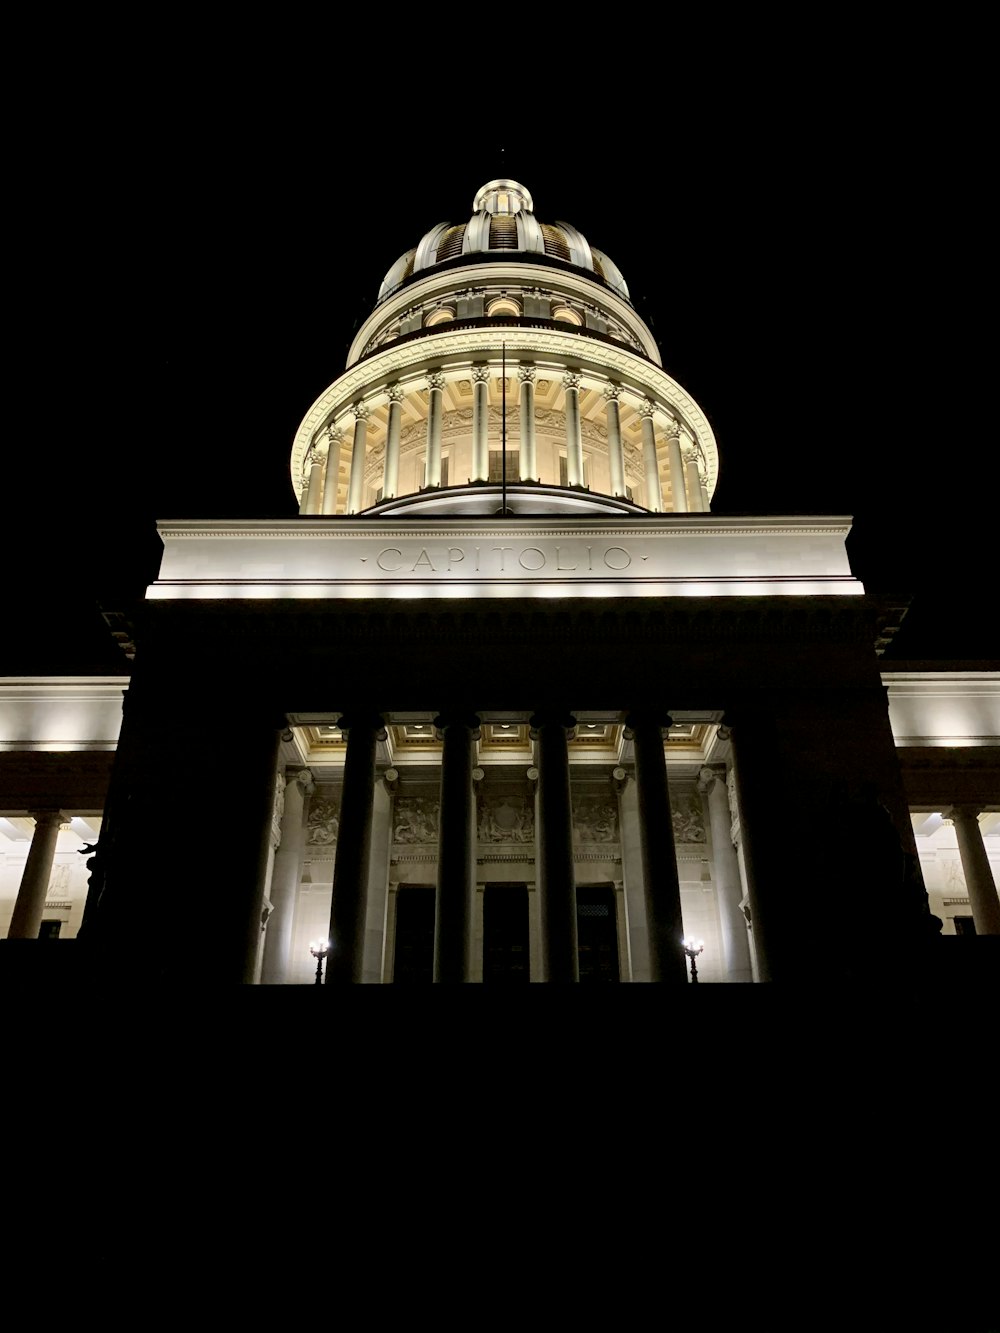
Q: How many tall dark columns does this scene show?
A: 4